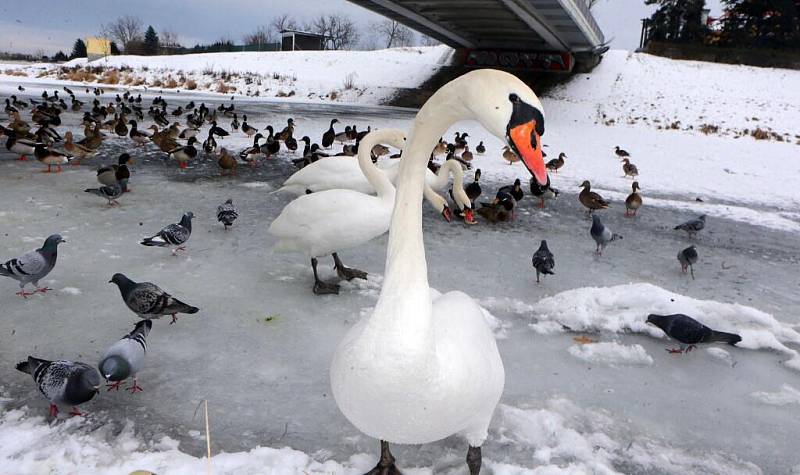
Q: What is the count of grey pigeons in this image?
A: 12